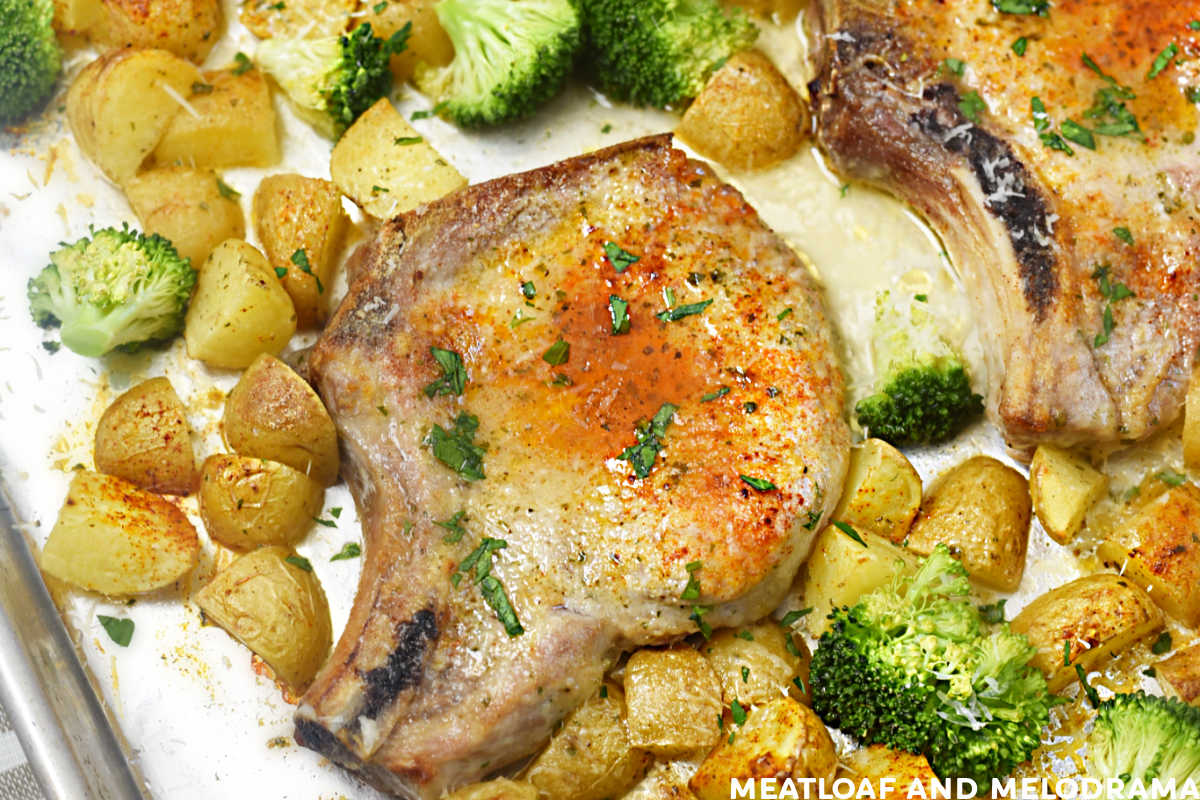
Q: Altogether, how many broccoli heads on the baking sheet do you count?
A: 8